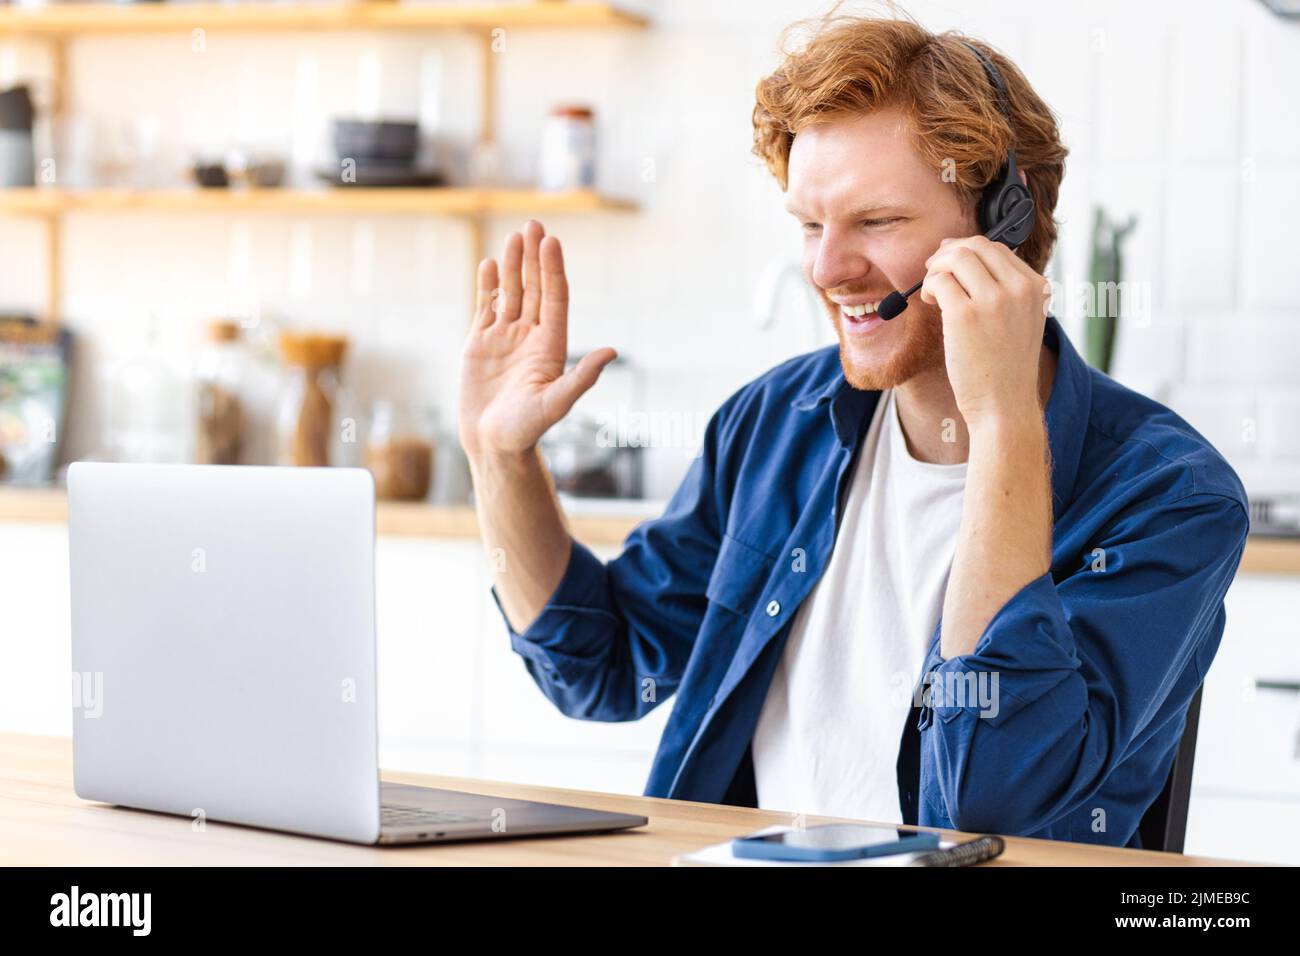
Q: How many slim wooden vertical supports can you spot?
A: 4